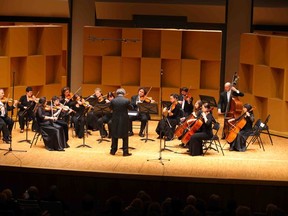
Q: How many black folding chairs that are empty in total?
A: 1